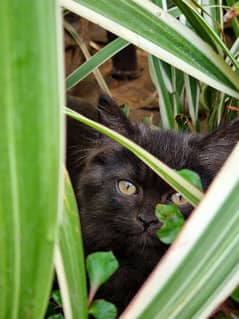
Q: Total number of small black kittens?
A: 1